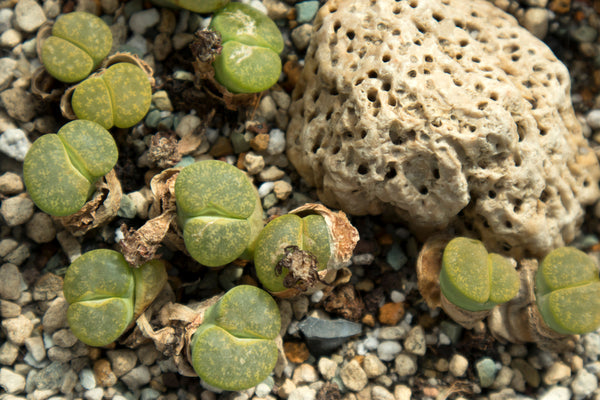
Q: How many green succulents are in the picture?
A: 11